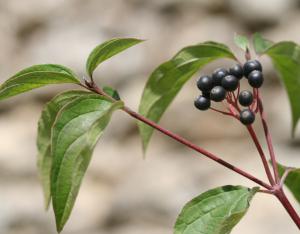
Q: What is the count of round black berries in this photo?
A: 10